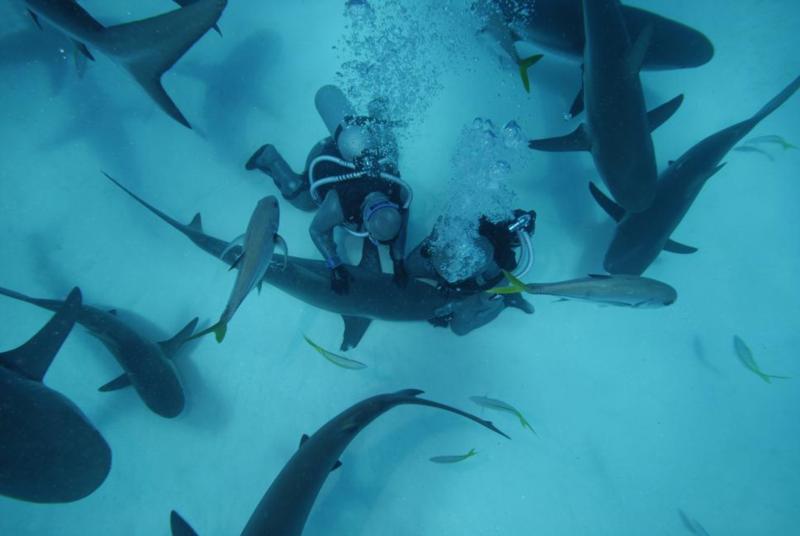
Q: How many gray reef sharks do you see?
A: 8